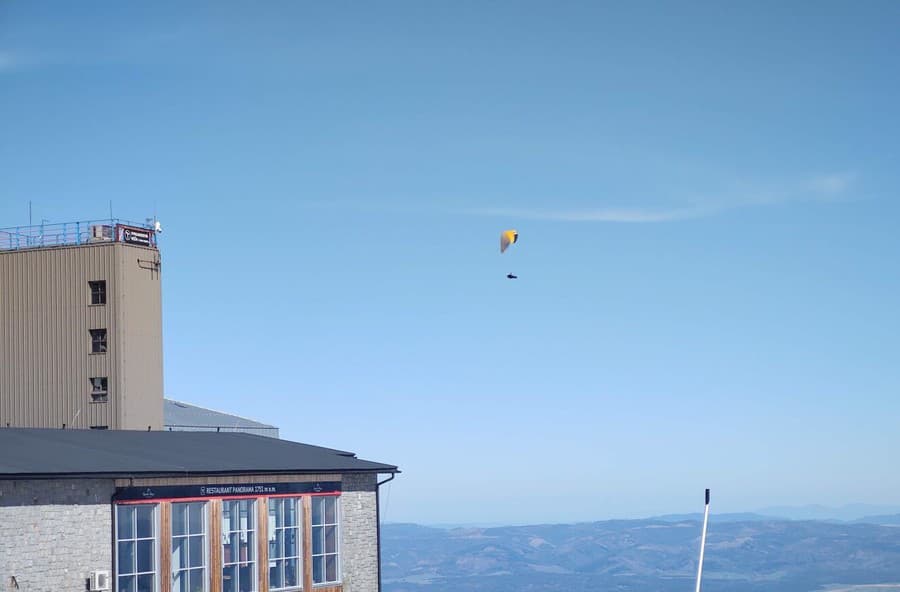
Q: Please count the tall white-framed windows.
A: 5